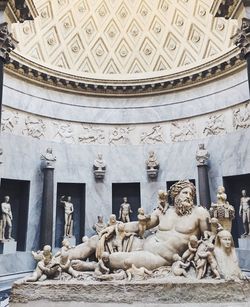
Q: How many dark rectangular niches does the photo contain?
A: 5